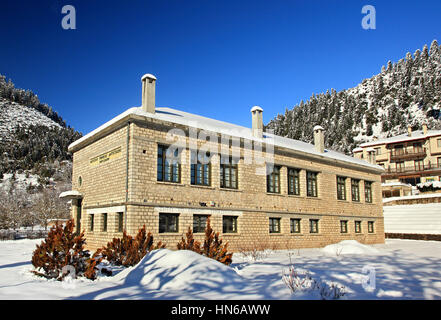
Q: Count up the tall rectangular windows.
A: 9